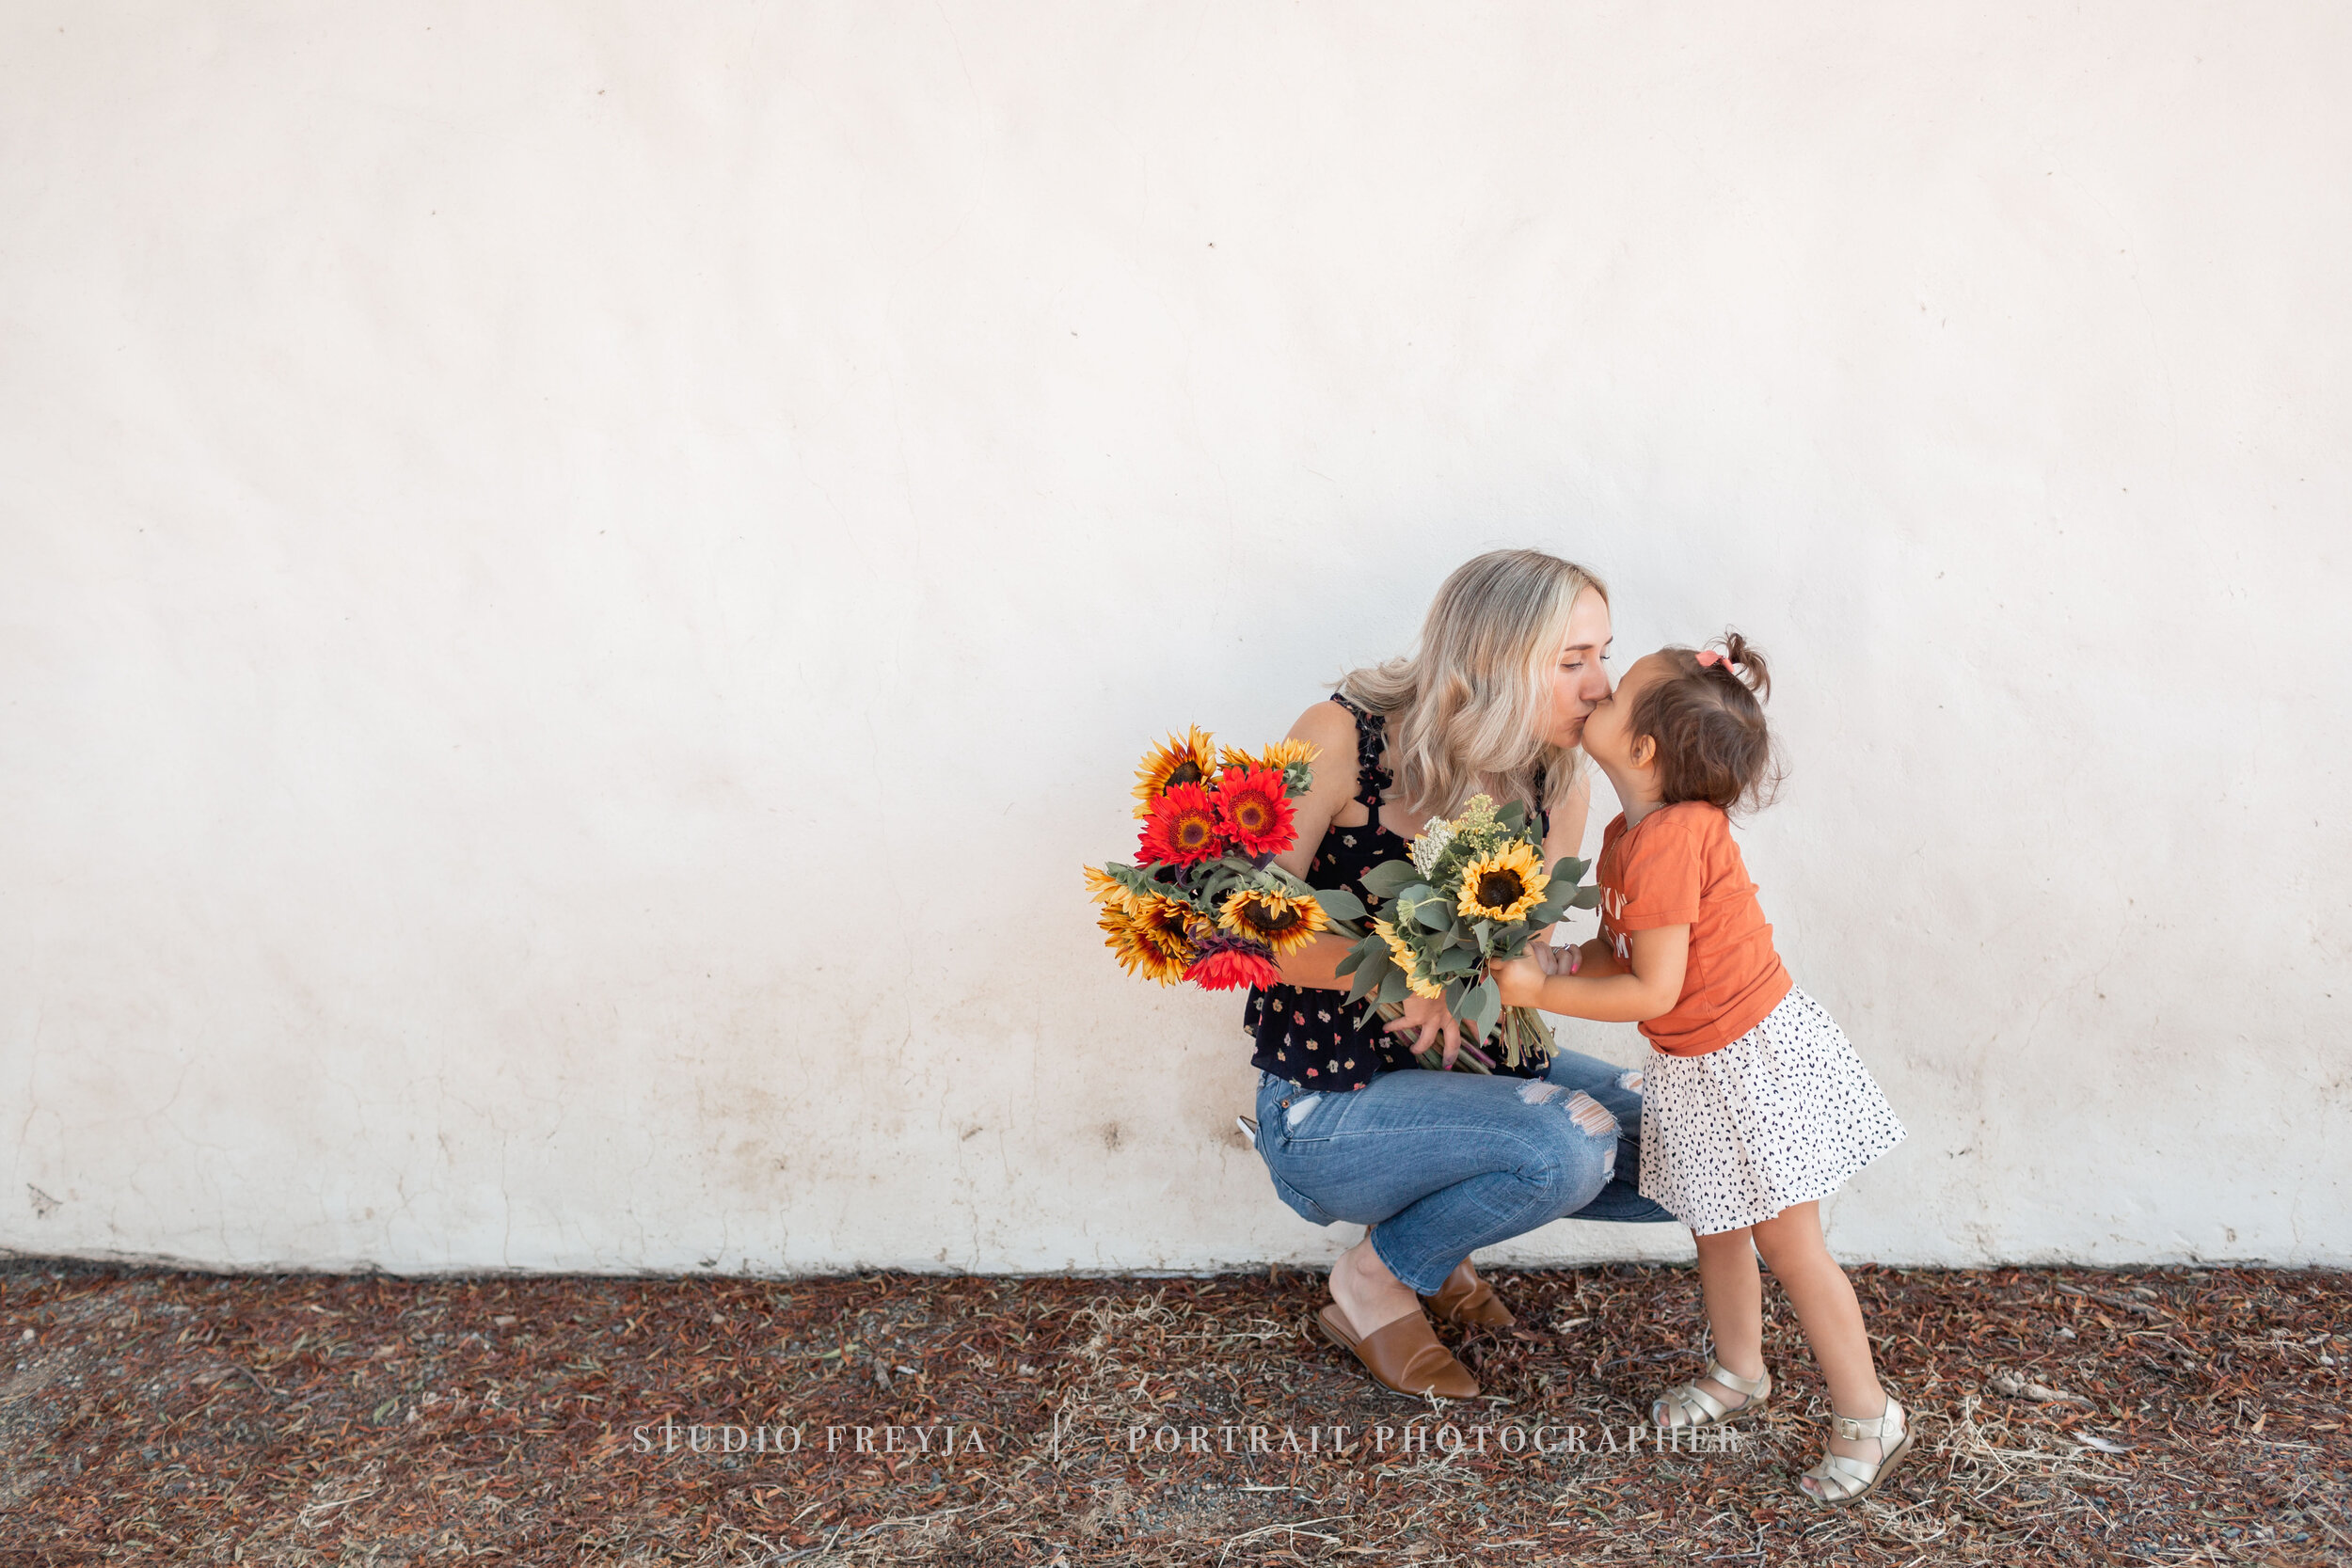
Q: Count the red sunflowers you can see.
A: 3